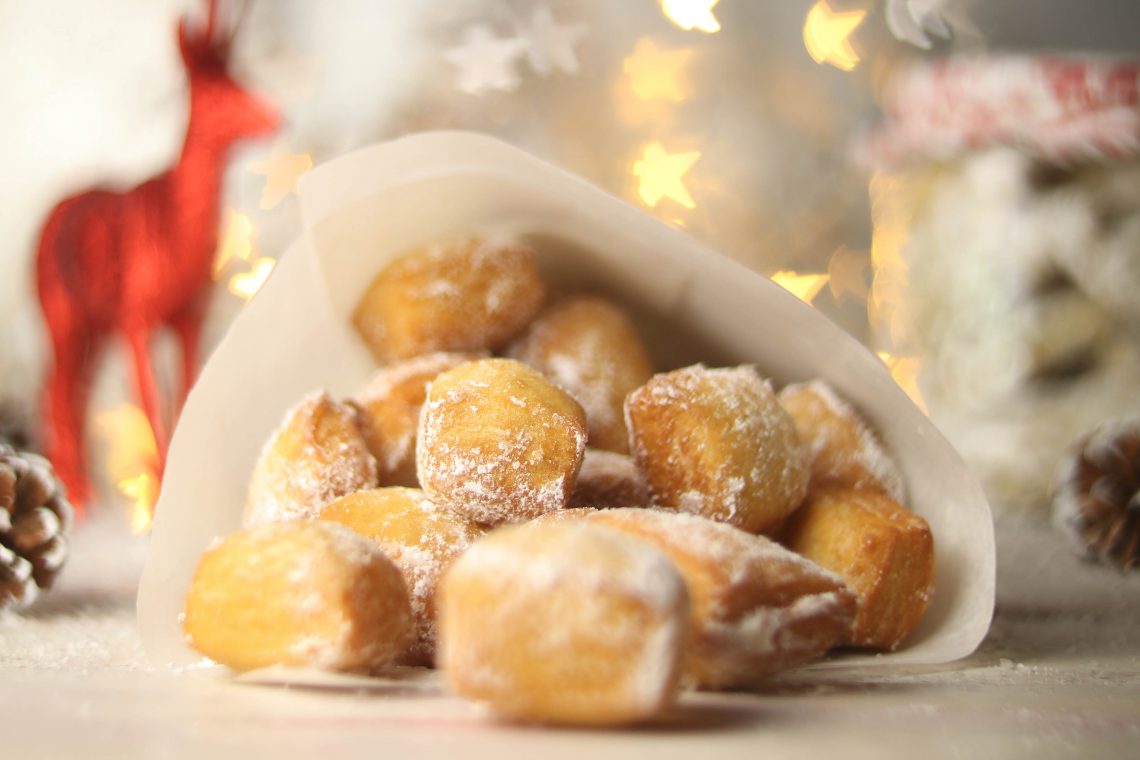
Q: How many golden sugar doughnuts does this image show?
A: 13